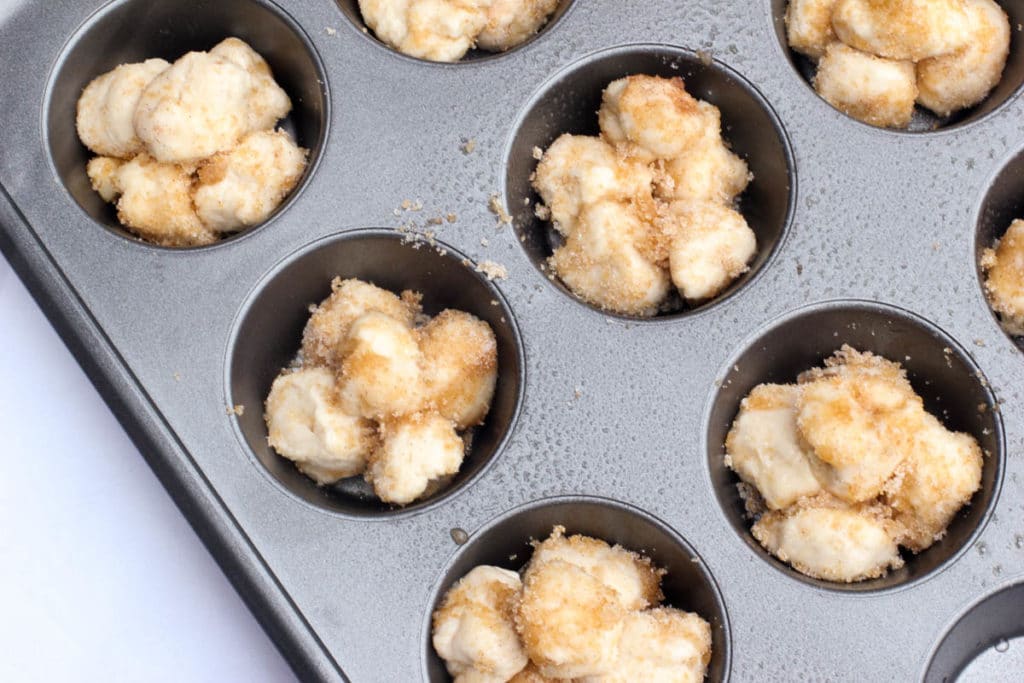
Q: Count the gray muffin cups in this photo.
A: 9